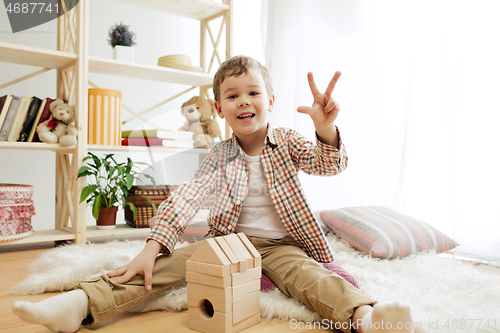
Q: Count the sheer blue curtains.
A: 0